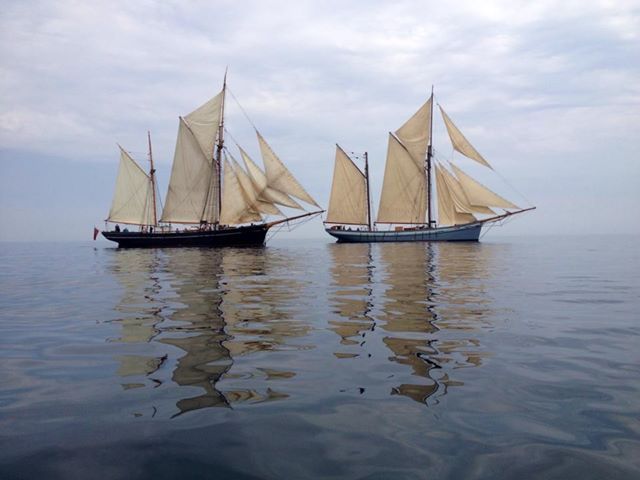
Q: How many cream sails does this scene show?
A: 14